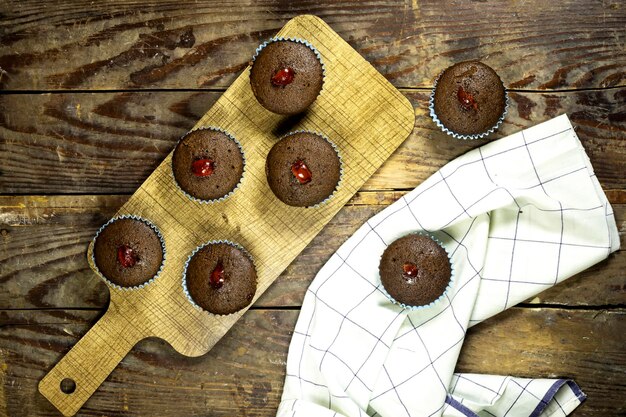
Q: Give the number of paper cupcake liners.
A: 7